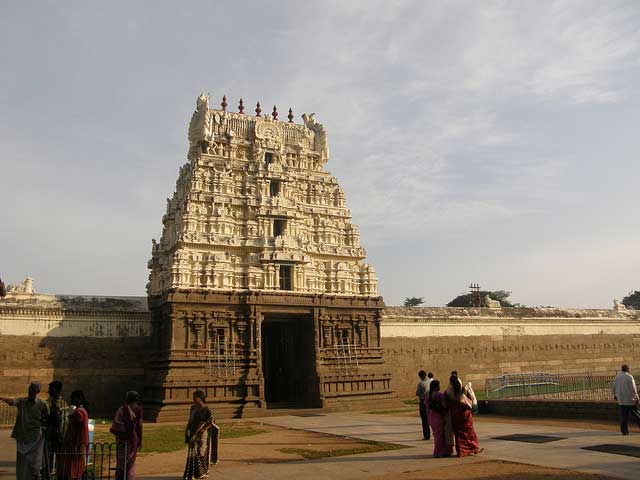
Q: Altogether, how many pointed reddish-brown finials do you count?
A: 5